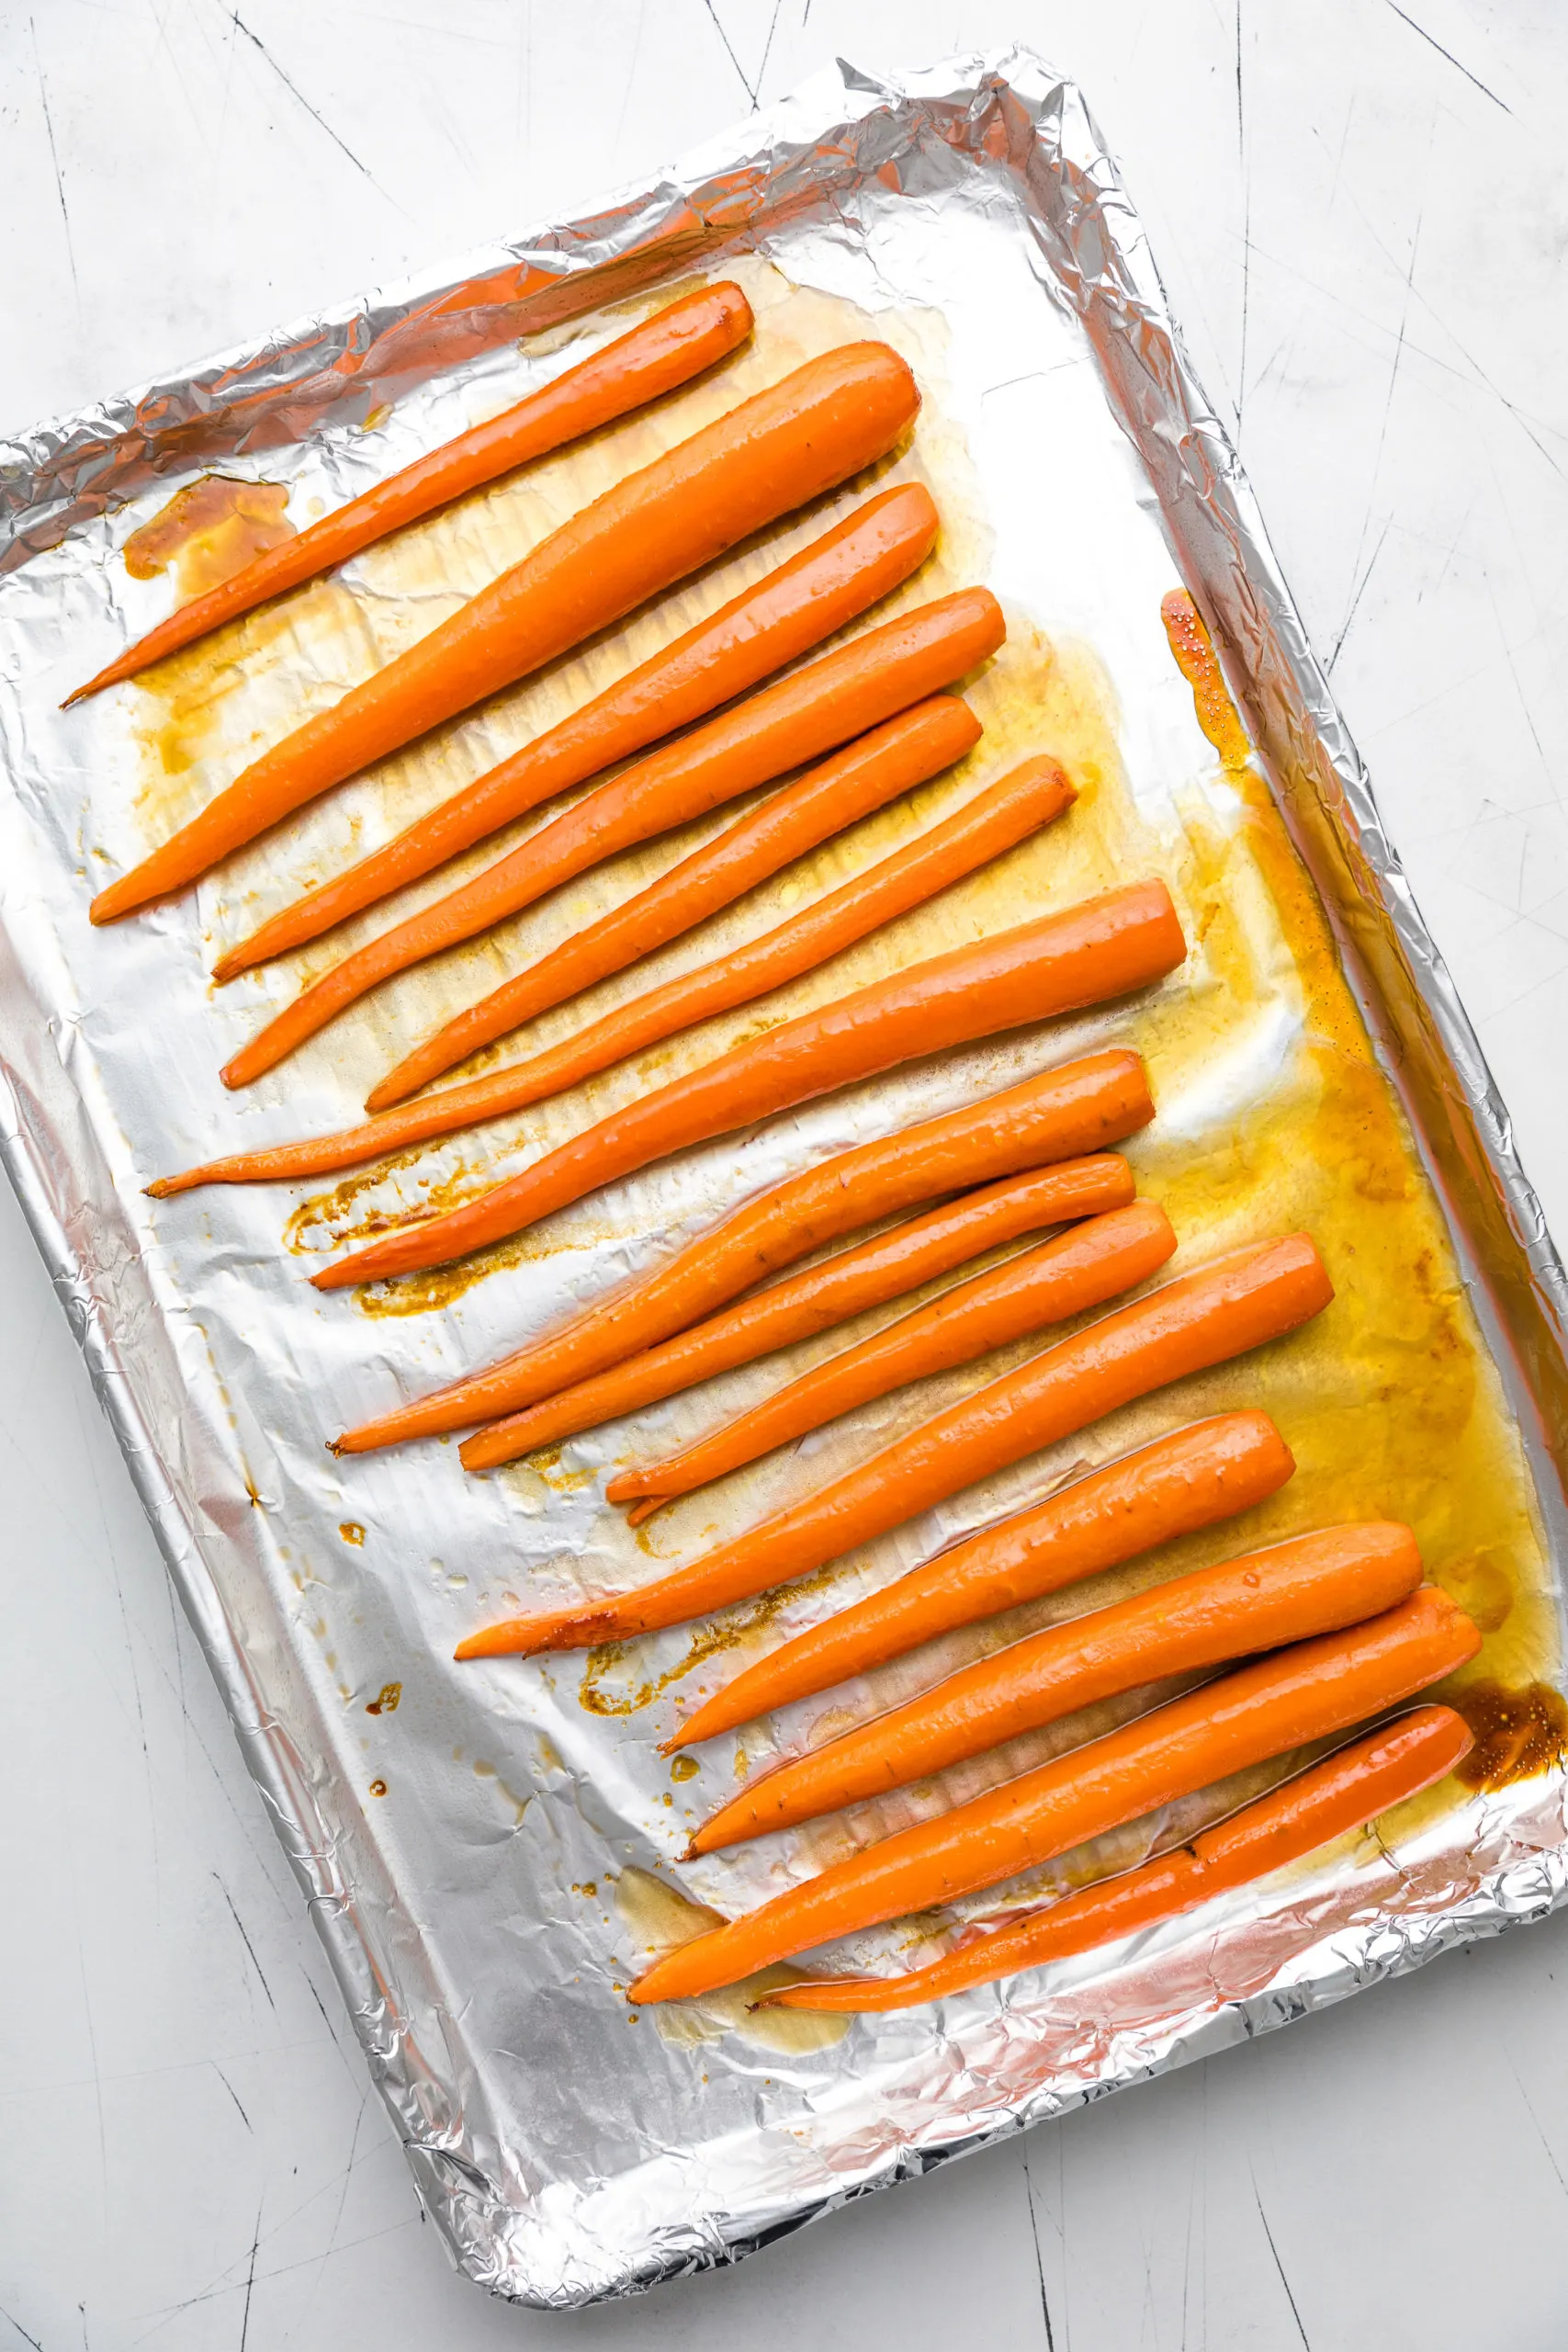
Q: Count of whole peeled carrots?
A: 15